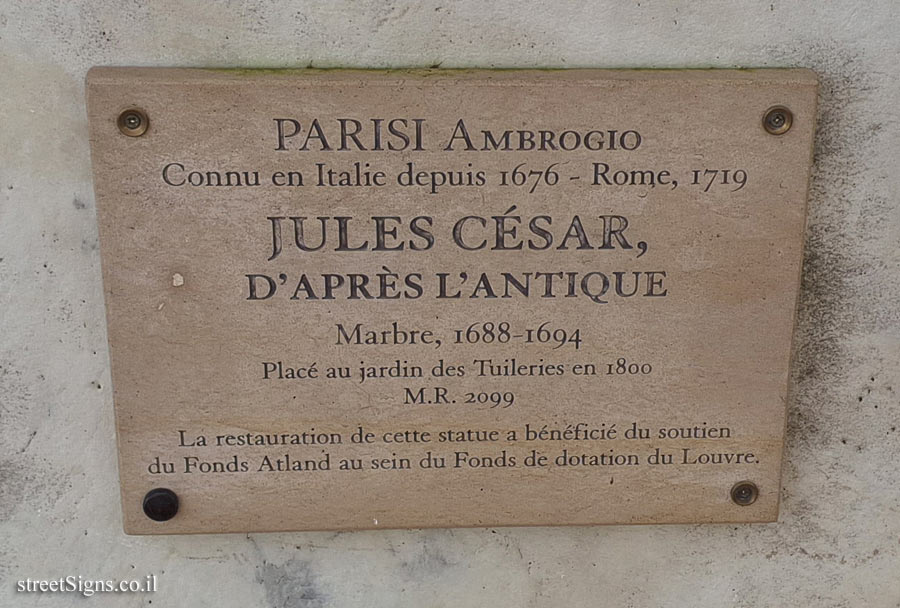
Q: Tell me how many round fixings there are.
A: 4